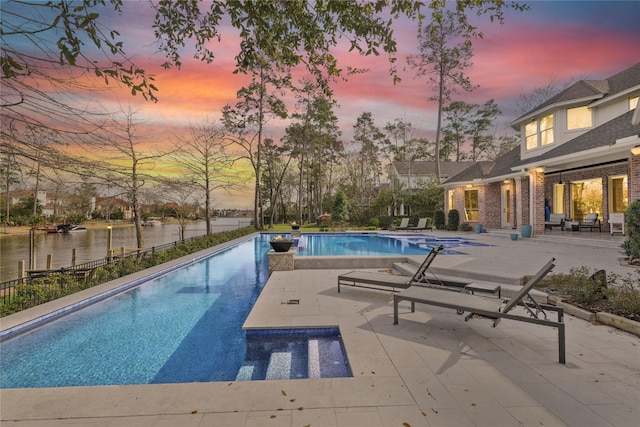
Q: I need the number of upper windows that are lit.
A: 4